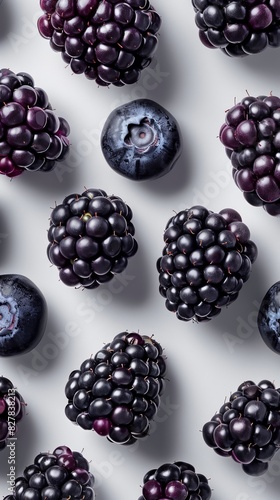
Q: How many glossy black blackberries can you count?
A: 11